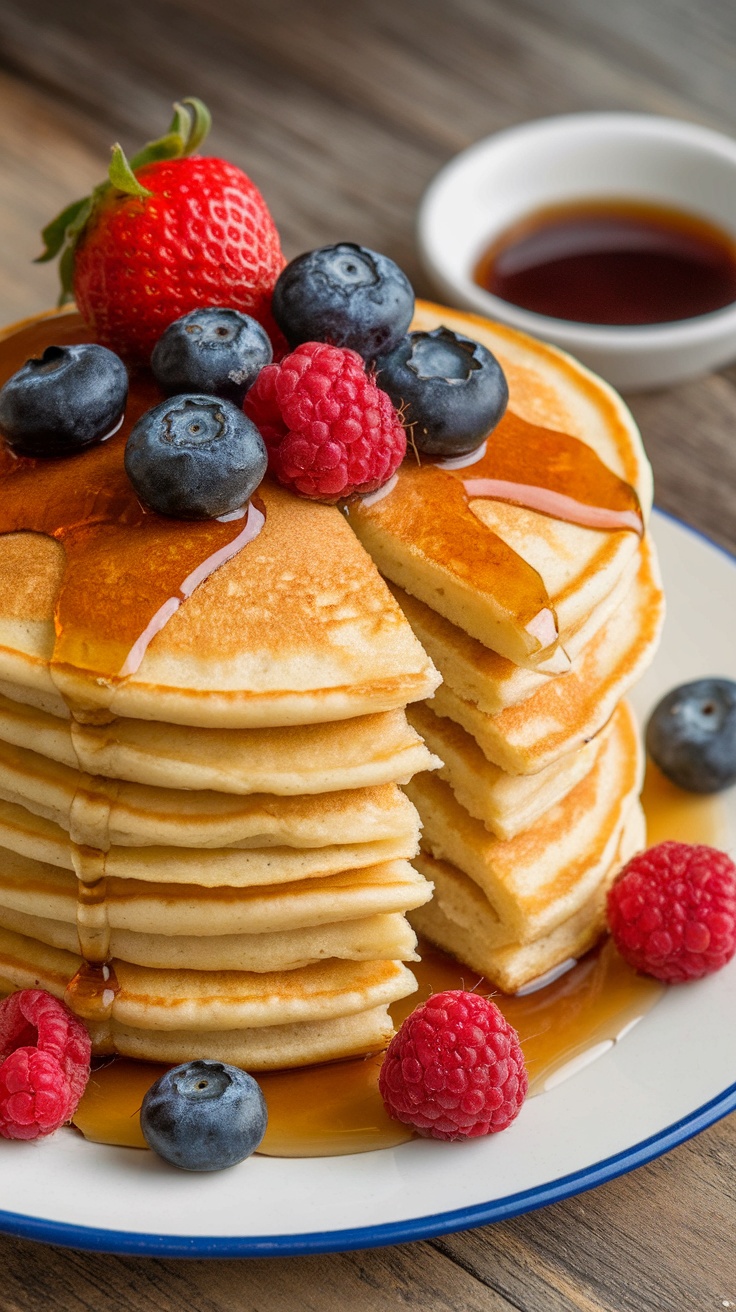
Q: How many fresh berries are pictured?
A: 12